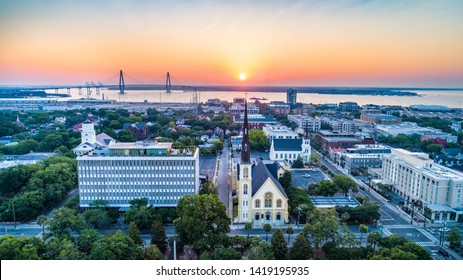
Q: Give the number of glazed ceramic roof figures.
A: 0